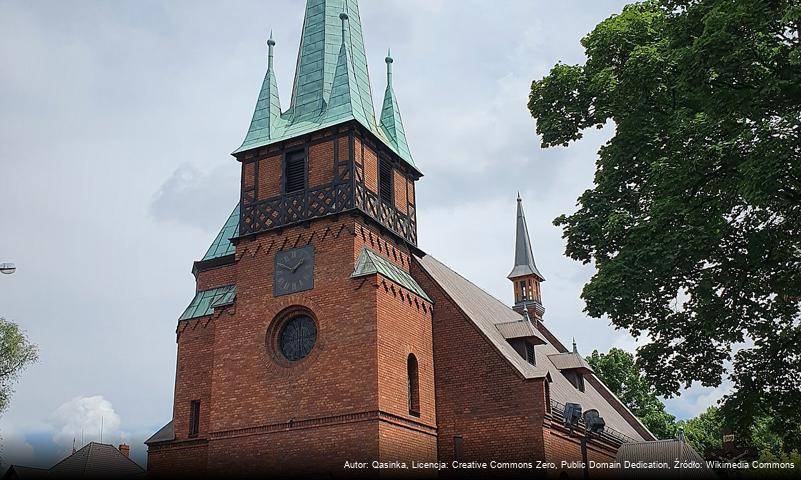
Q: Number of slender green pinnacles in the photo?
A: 3